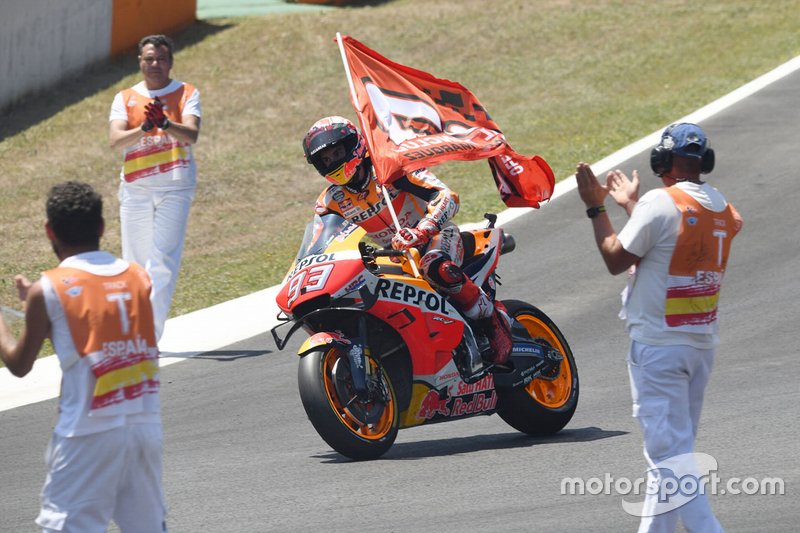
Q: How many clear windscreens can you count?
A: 1